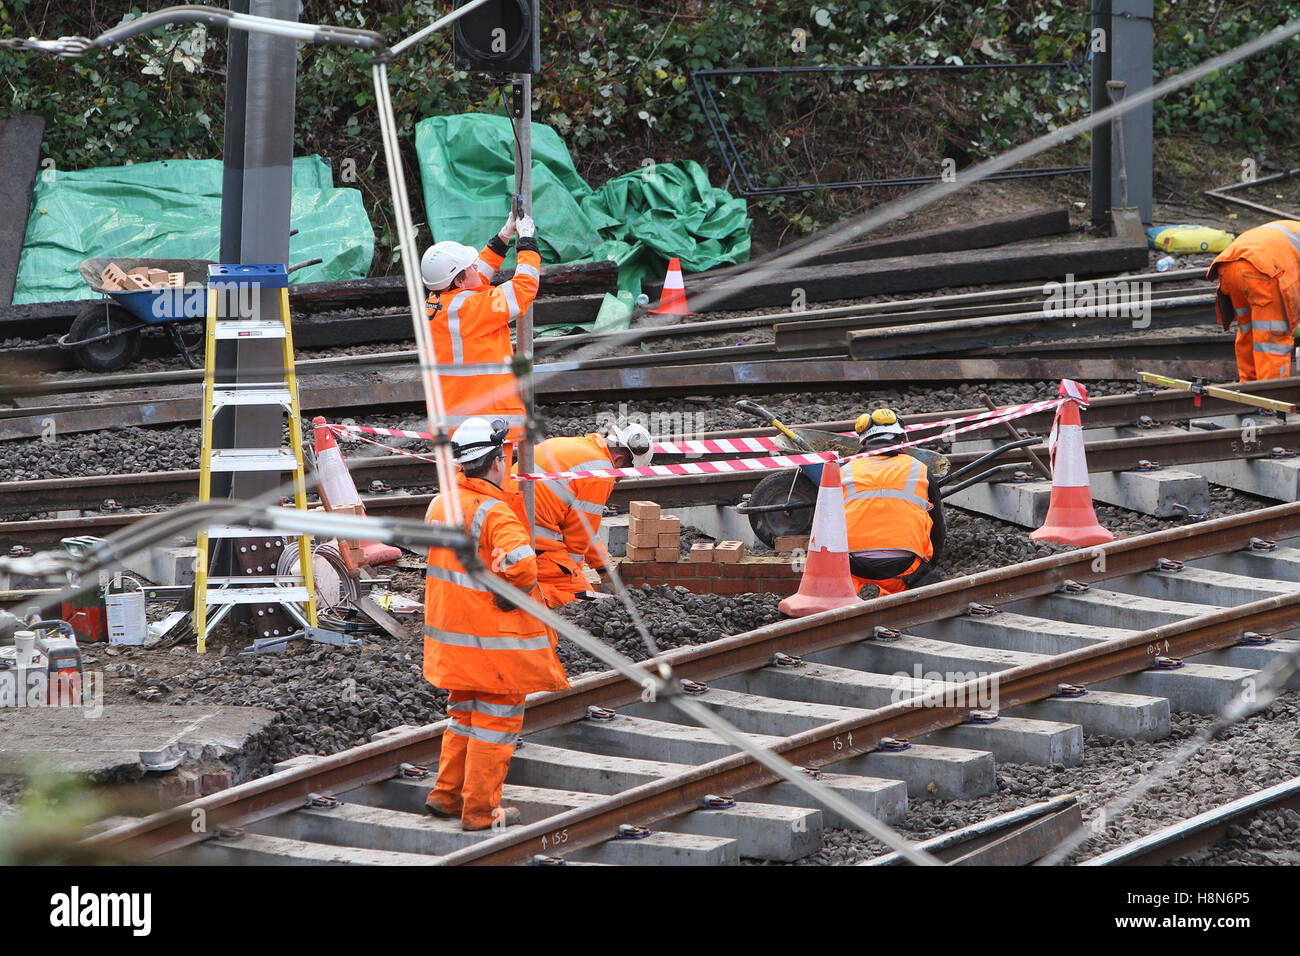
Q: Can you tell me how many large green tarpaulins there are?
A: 2